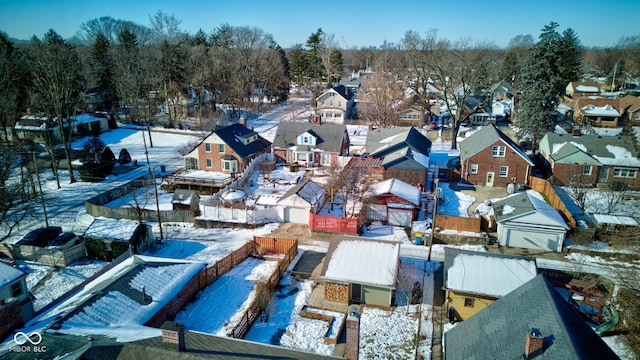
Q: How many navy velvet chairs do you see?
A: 0